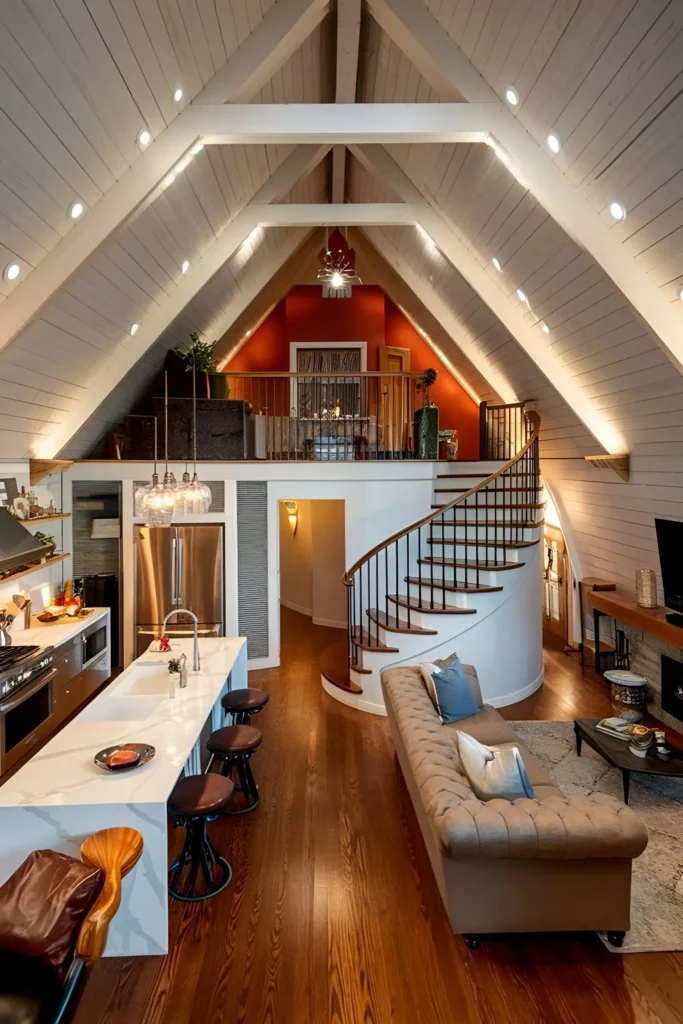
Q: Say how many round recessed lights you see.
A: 13